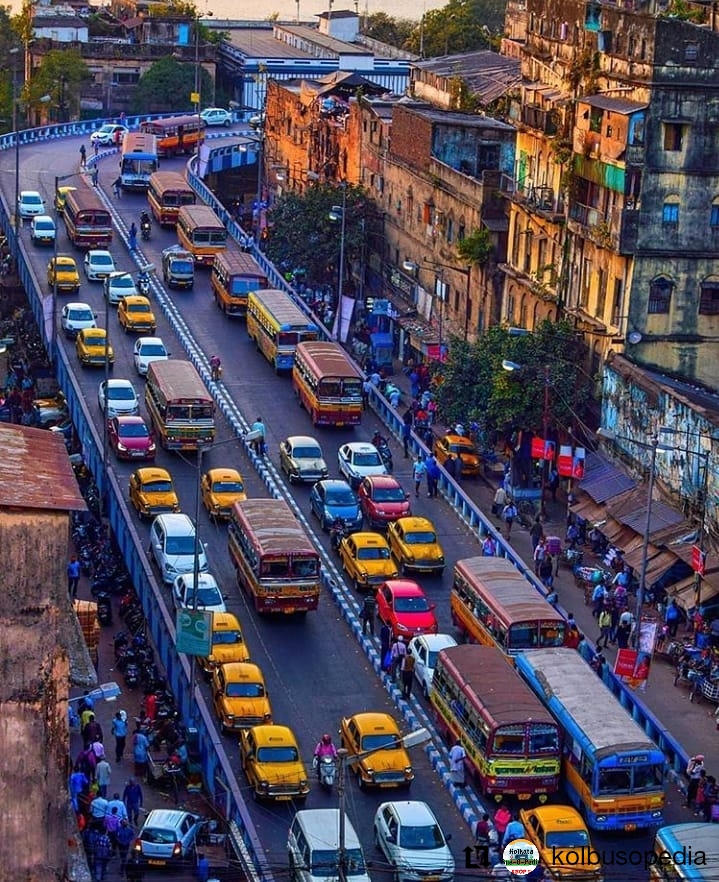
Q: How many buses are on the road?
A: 14